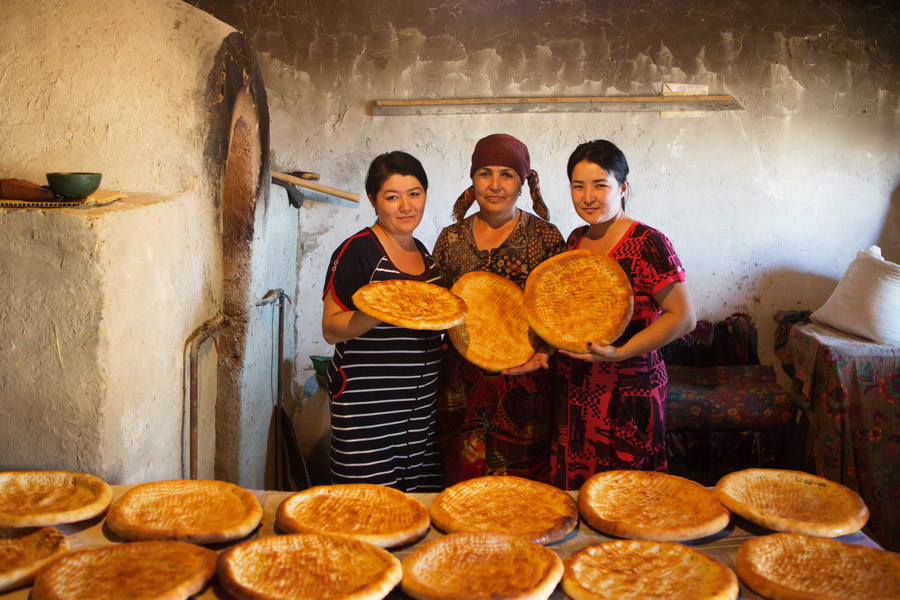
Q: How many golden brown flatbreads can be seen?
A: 15